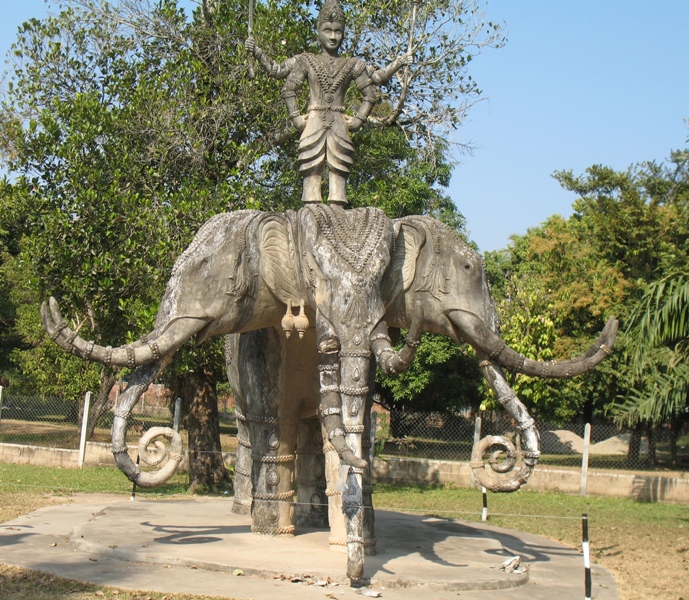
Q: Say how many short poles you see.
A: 3